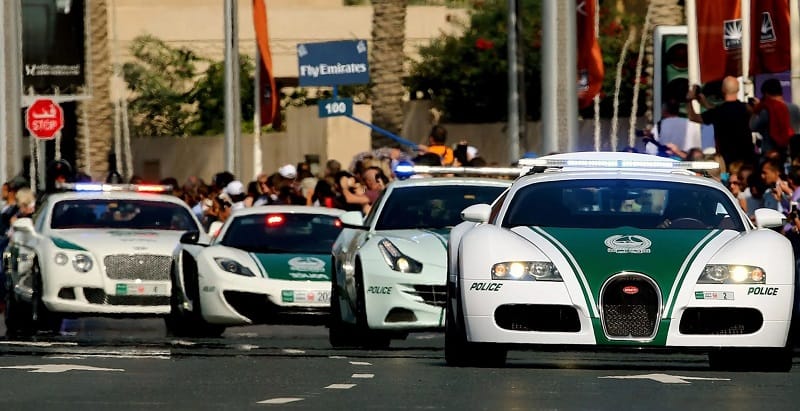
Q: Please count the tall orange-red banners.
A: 4